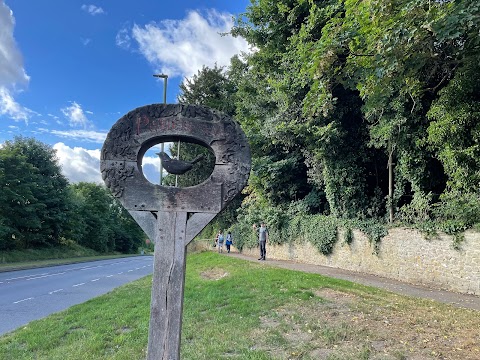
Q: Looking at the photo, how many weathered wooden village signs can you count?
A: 1